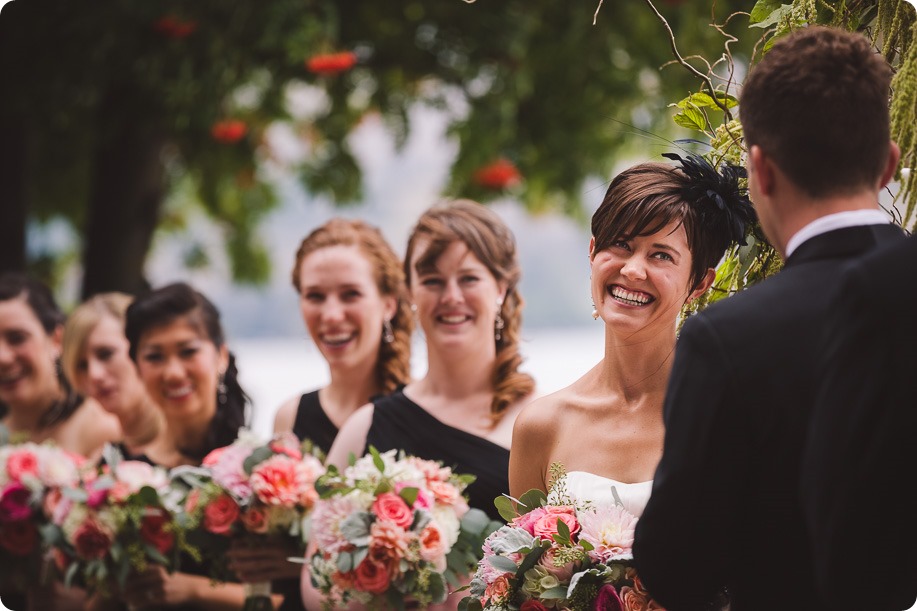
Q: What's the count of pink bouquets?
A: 5